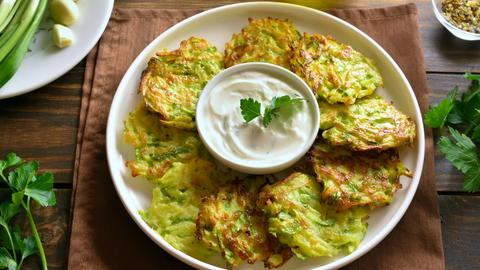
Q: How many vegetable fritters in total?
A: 9